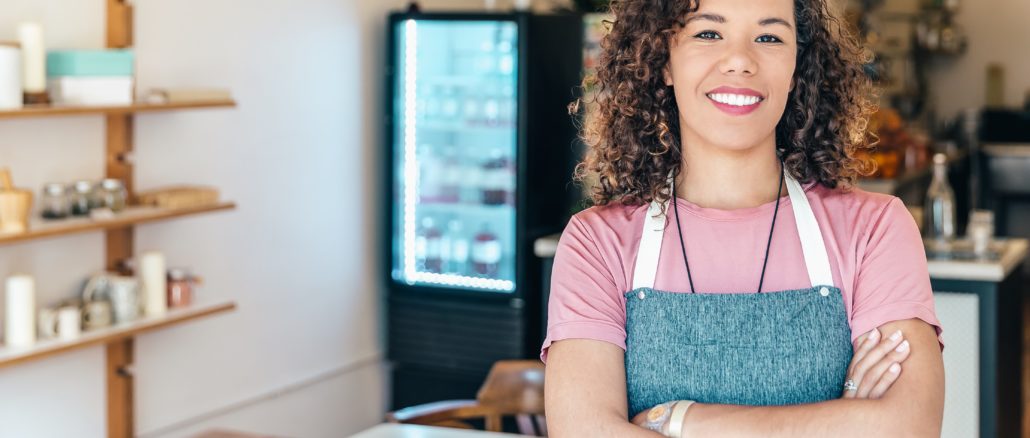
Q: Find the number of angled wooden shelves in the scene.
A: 3